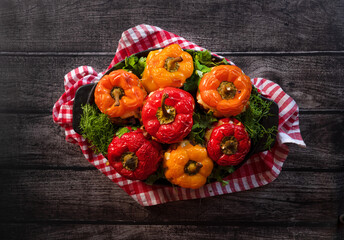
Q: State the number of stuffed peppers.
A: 7